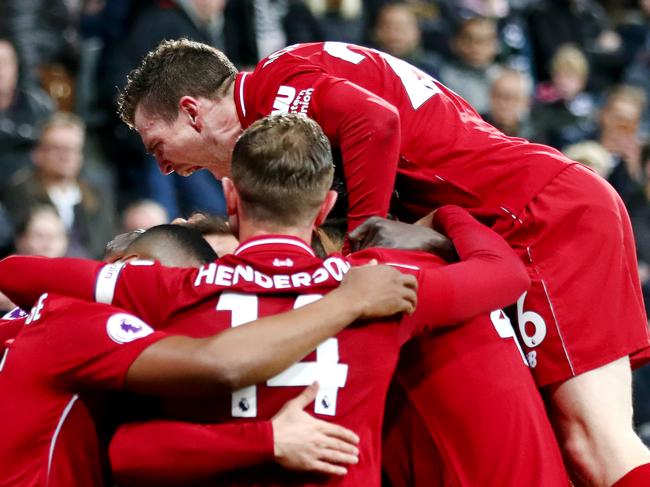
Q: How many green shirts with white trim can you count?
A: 0